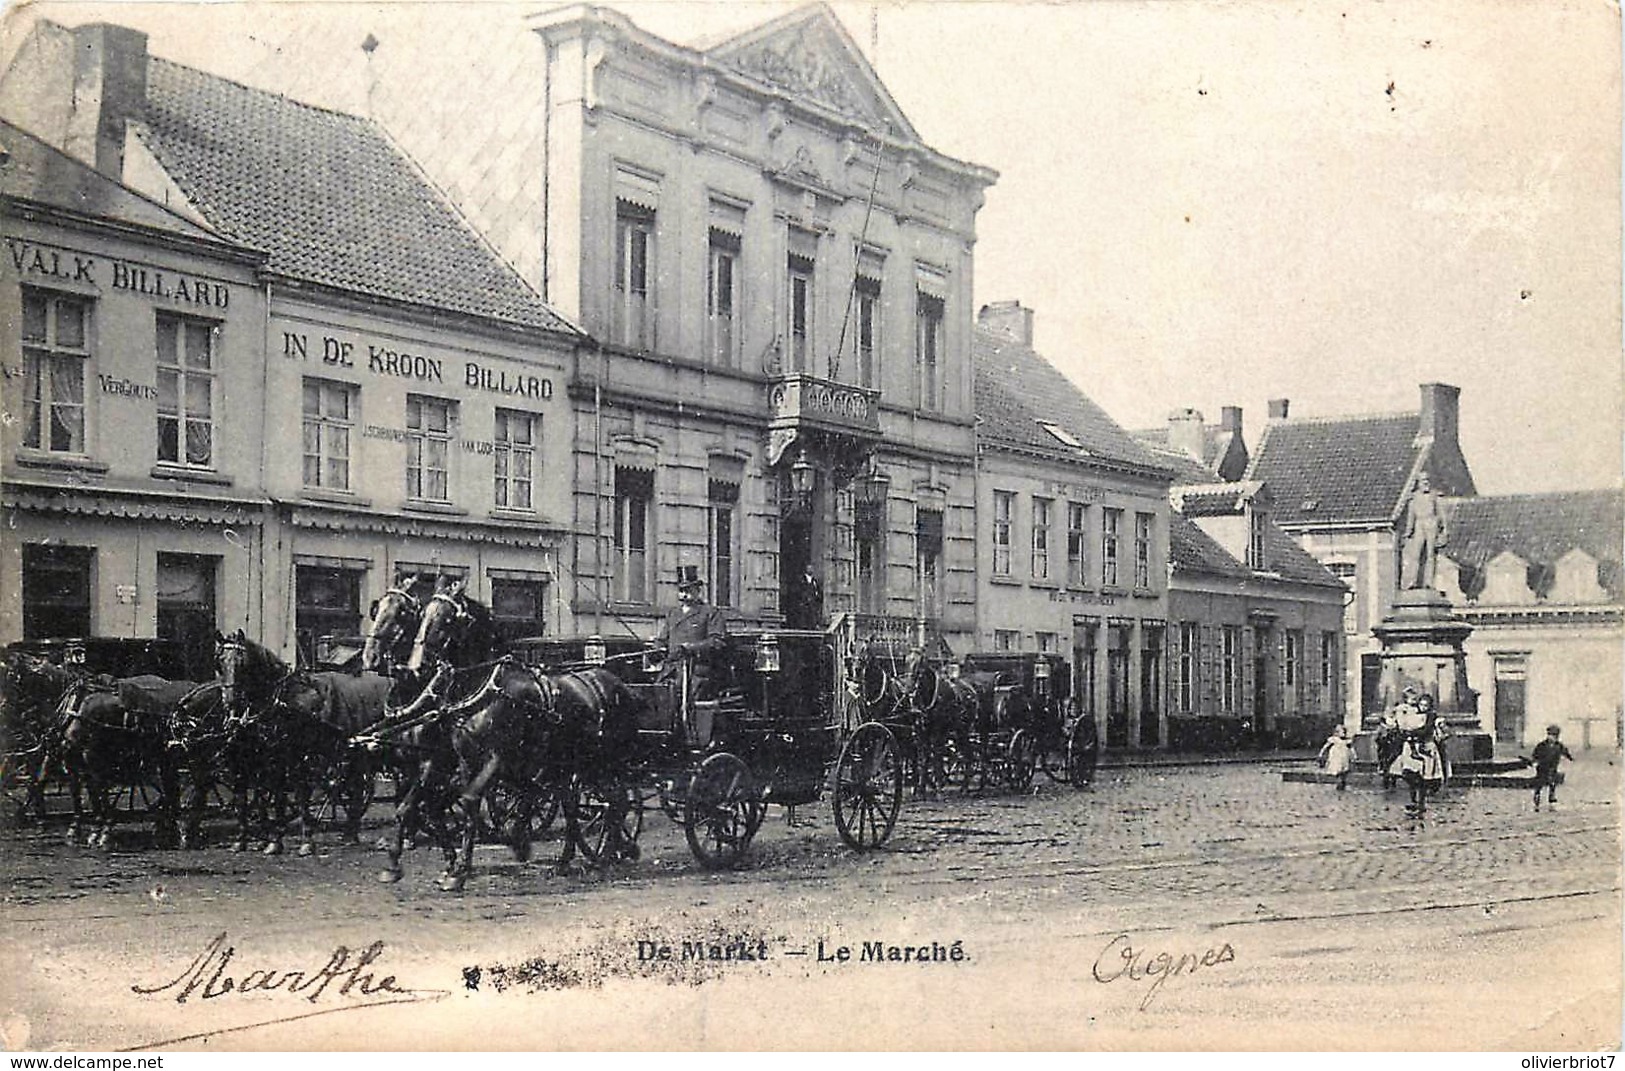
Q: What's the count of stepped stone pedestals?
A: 1